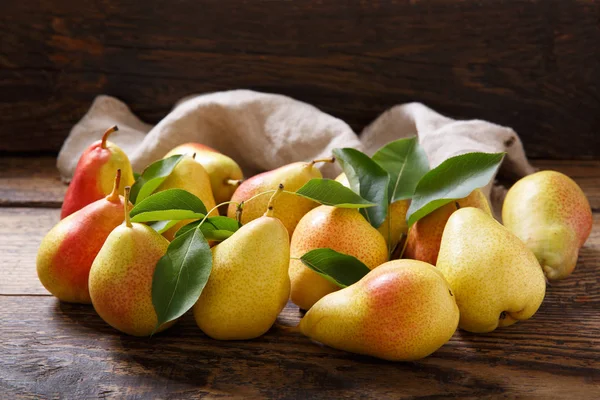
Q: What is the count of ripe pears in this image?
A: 13